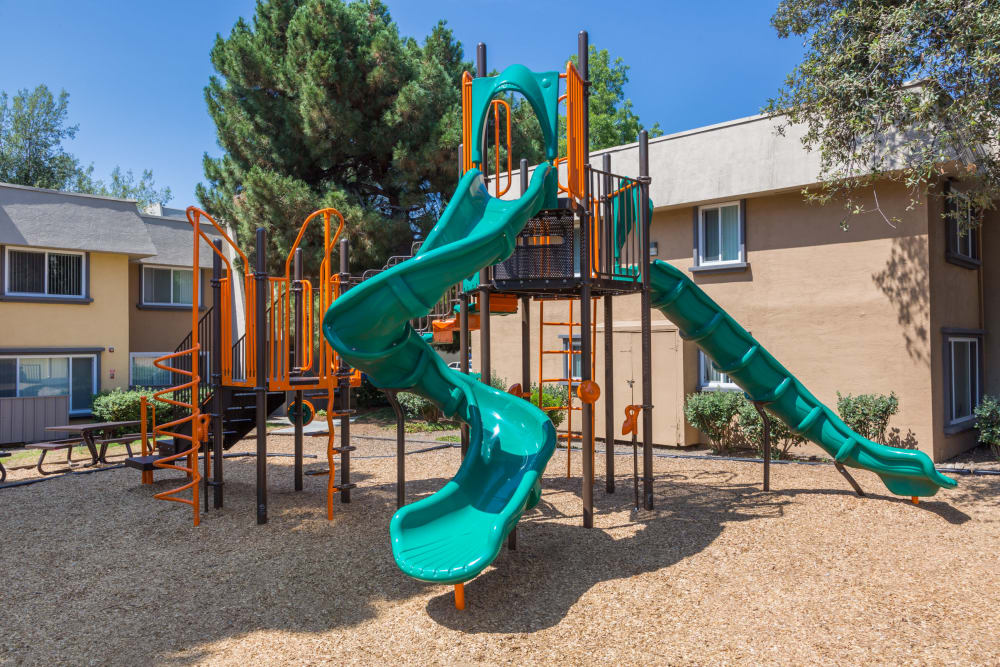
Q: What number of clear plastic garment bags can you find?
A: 0